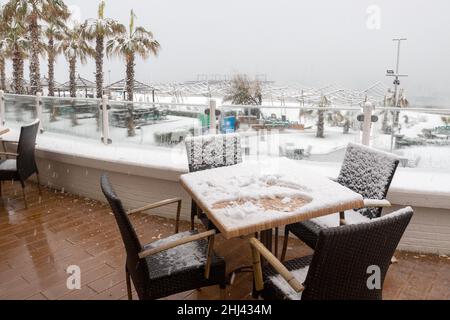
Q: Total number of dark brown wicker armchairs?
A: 5